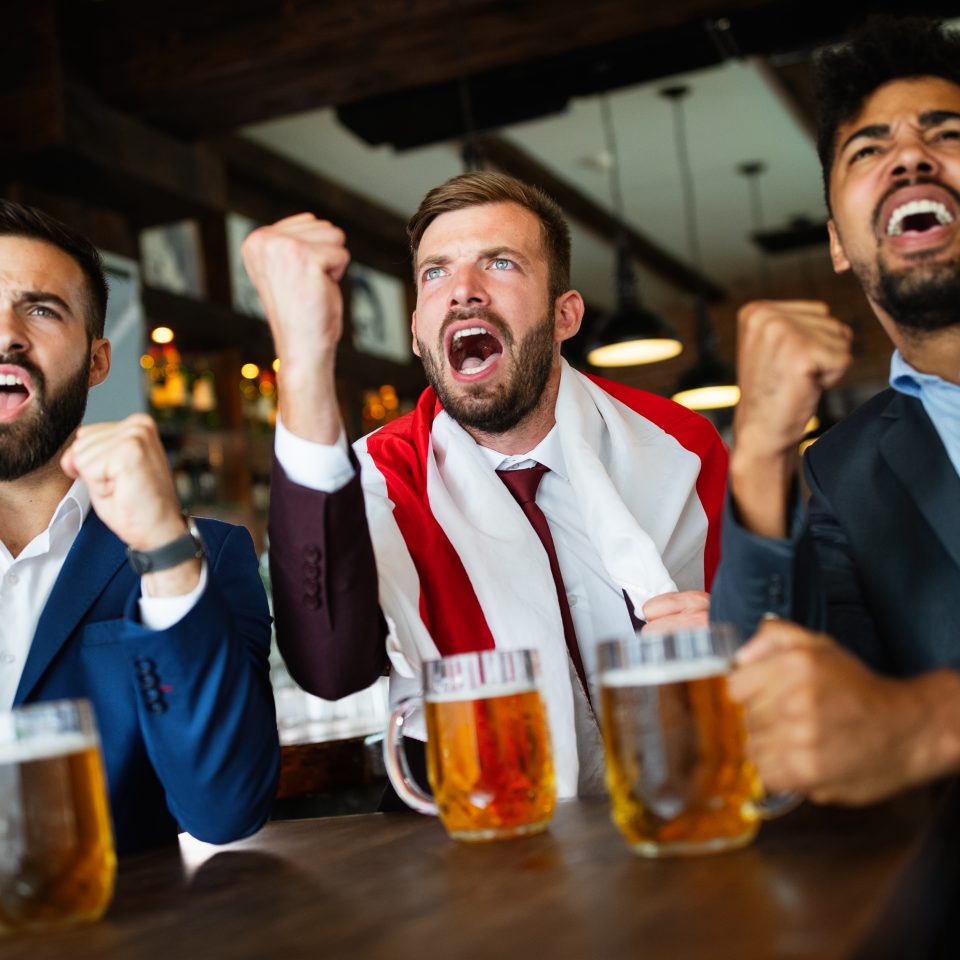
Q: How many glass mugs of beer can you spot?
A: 3